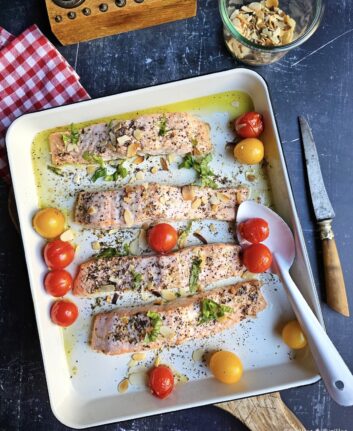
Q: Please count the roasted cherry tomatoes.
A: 12